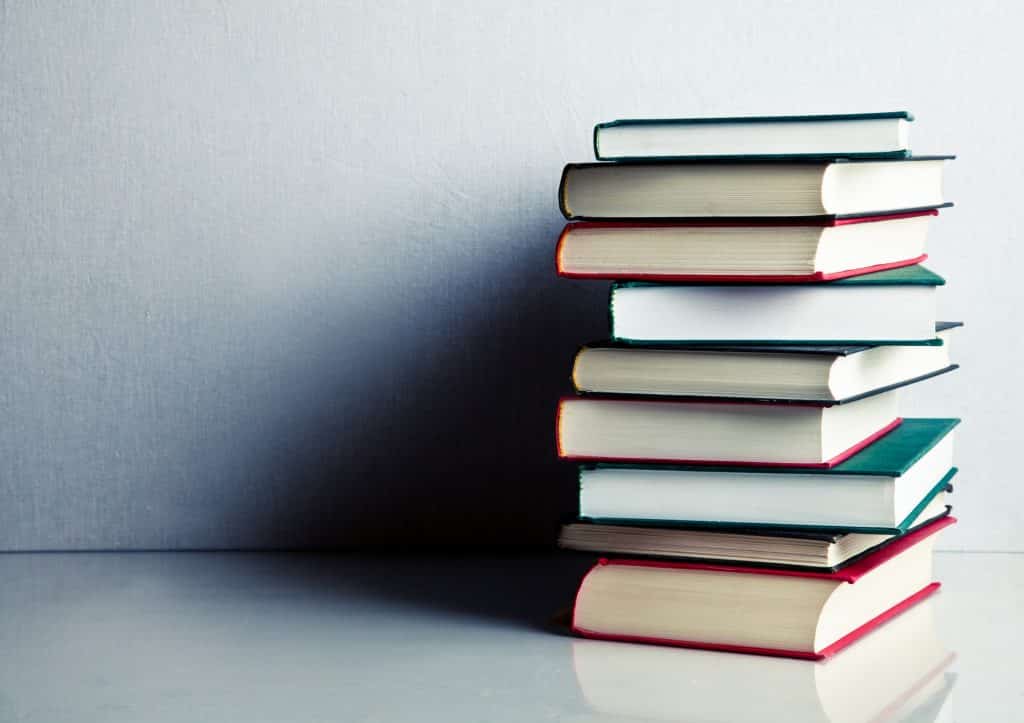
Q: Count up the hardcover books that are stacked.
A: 9